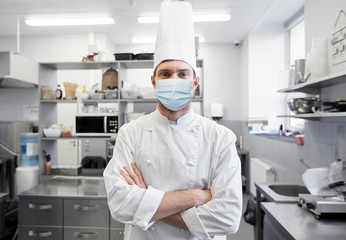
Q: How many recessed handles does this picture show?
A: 4